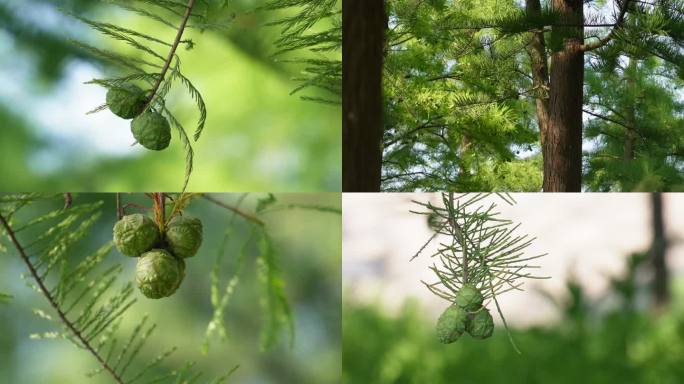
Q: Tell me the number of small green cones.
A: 8